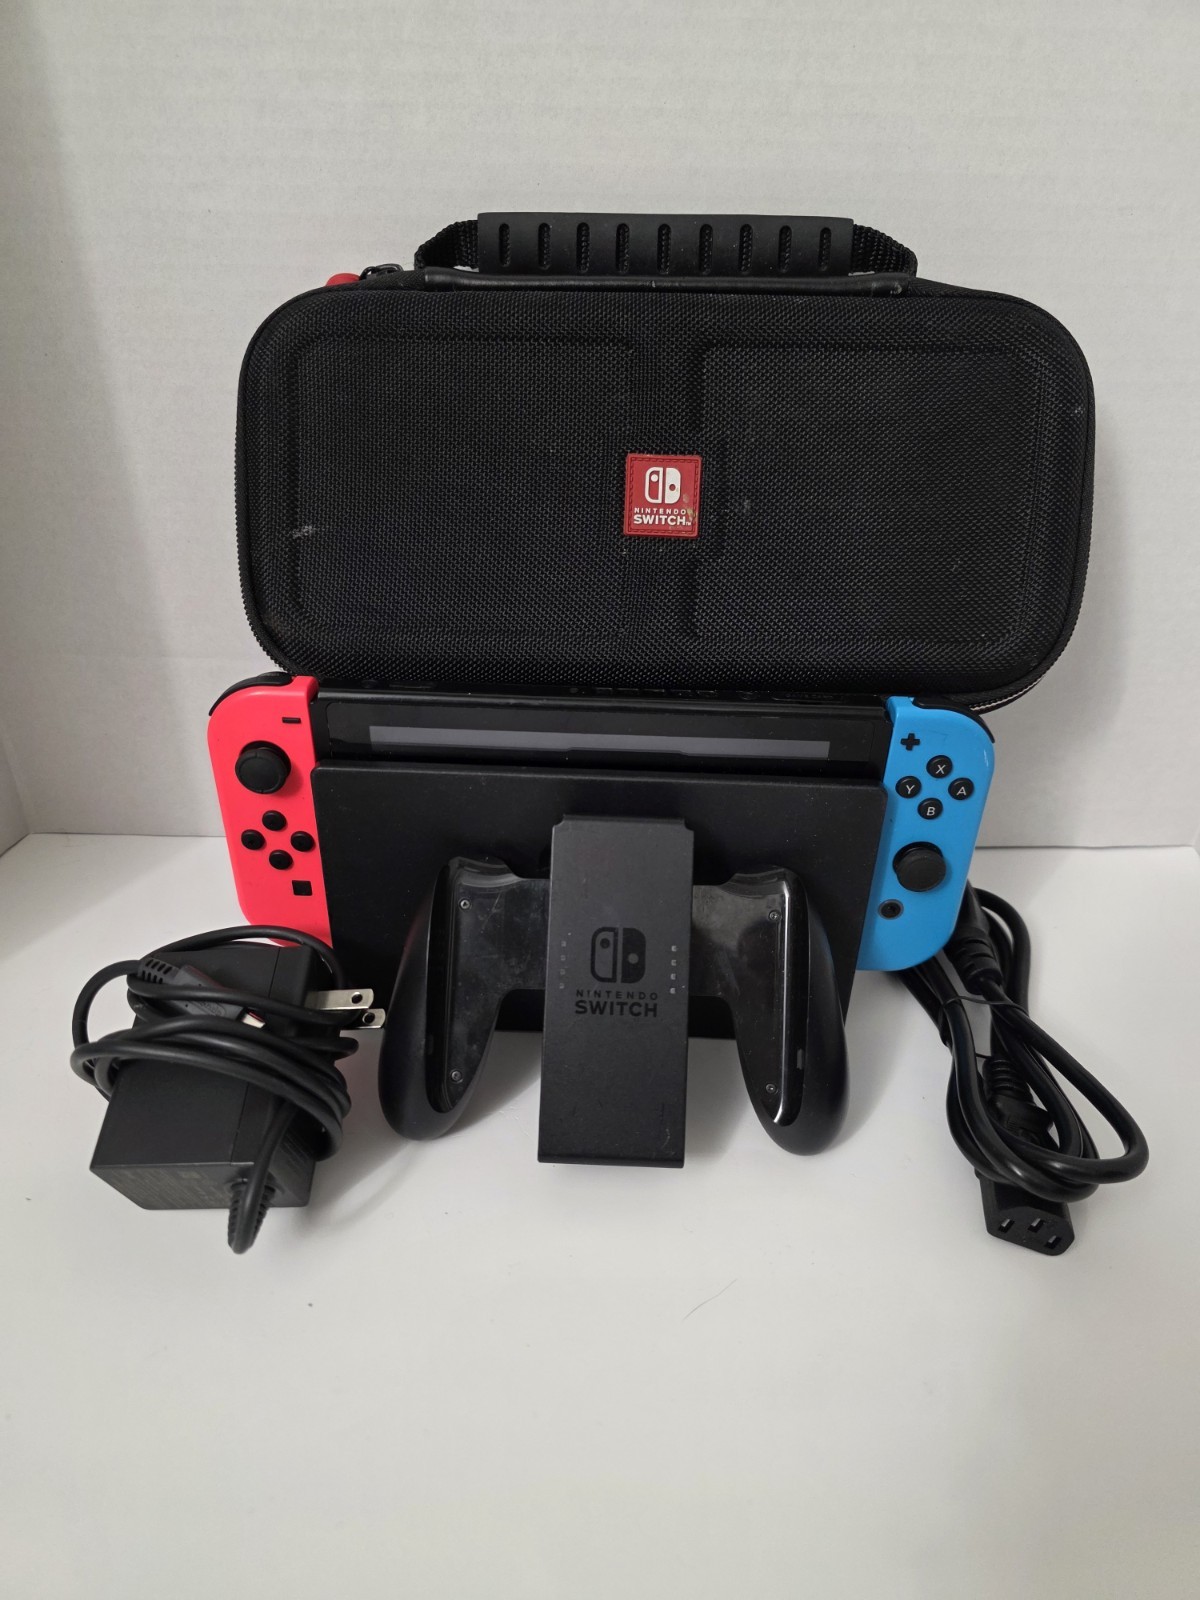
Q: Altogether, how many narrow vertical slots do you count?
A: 9